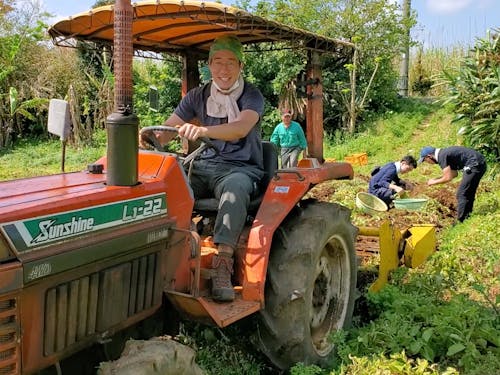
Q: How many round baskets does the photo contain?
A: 2